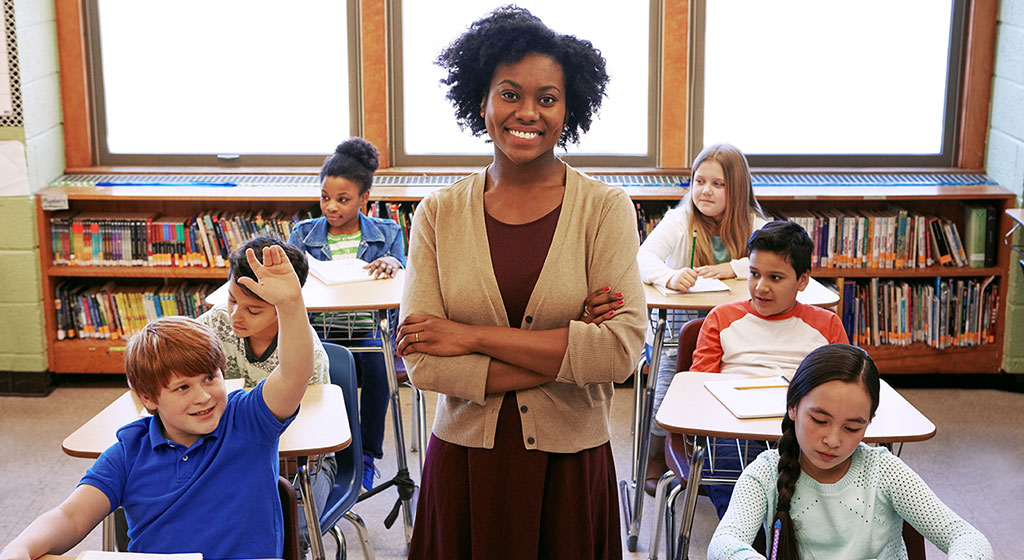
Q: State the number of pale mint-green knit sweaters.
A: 1